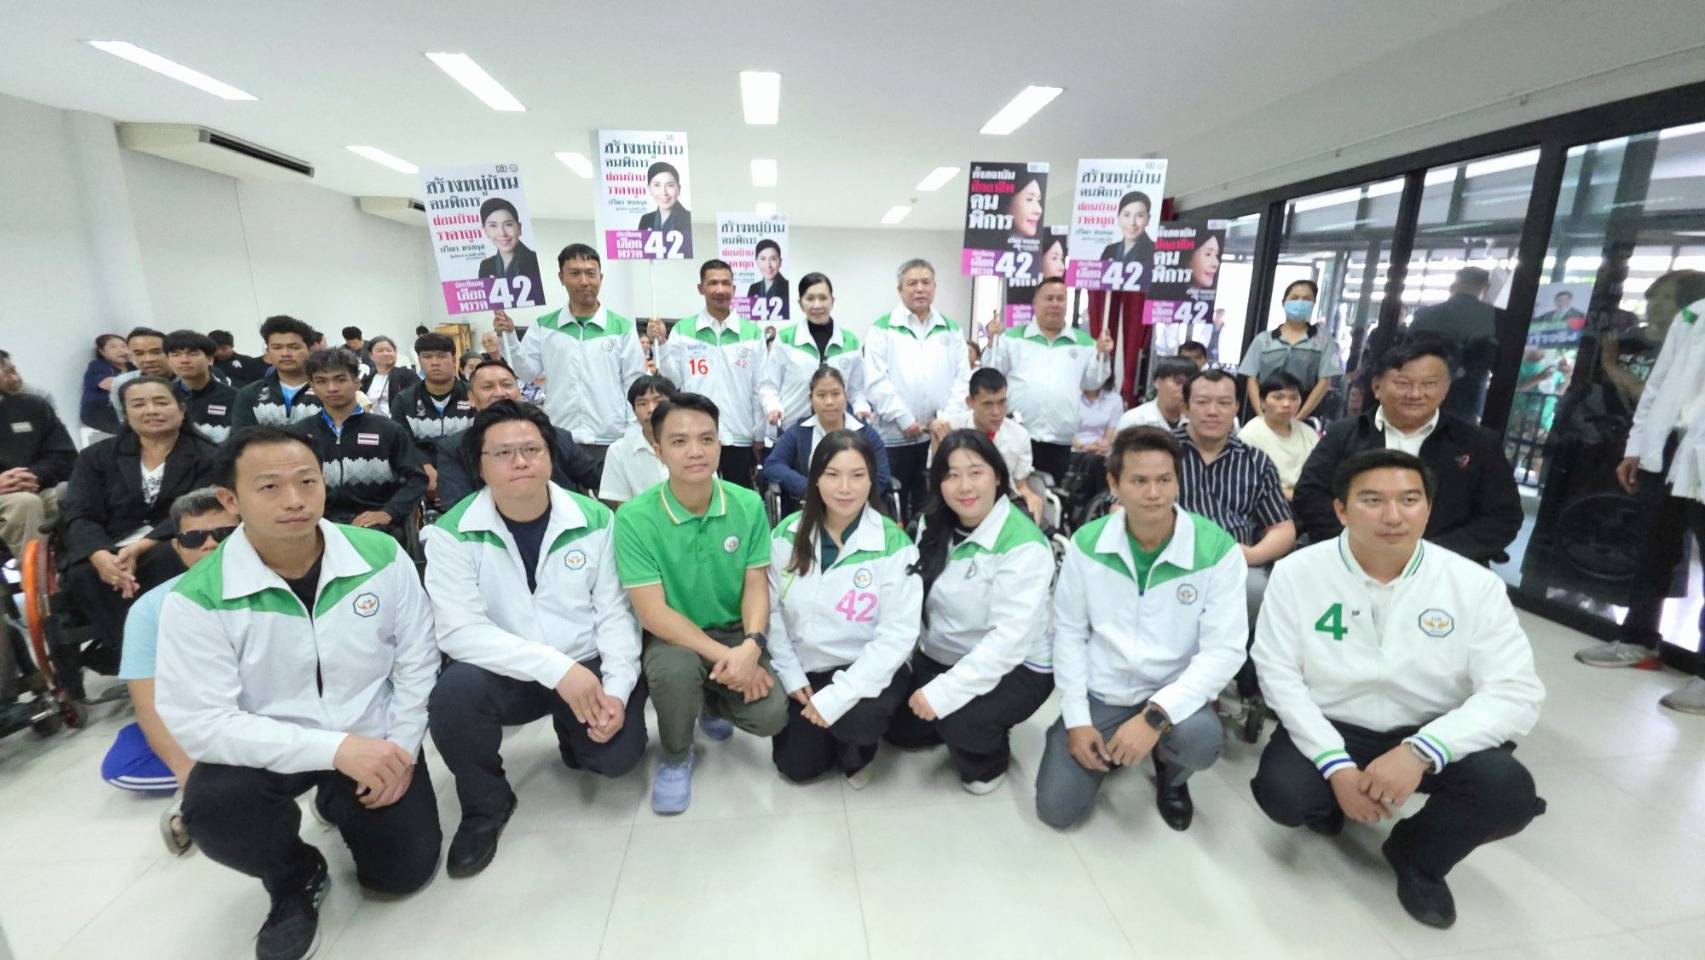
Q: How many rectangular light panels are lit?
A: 10